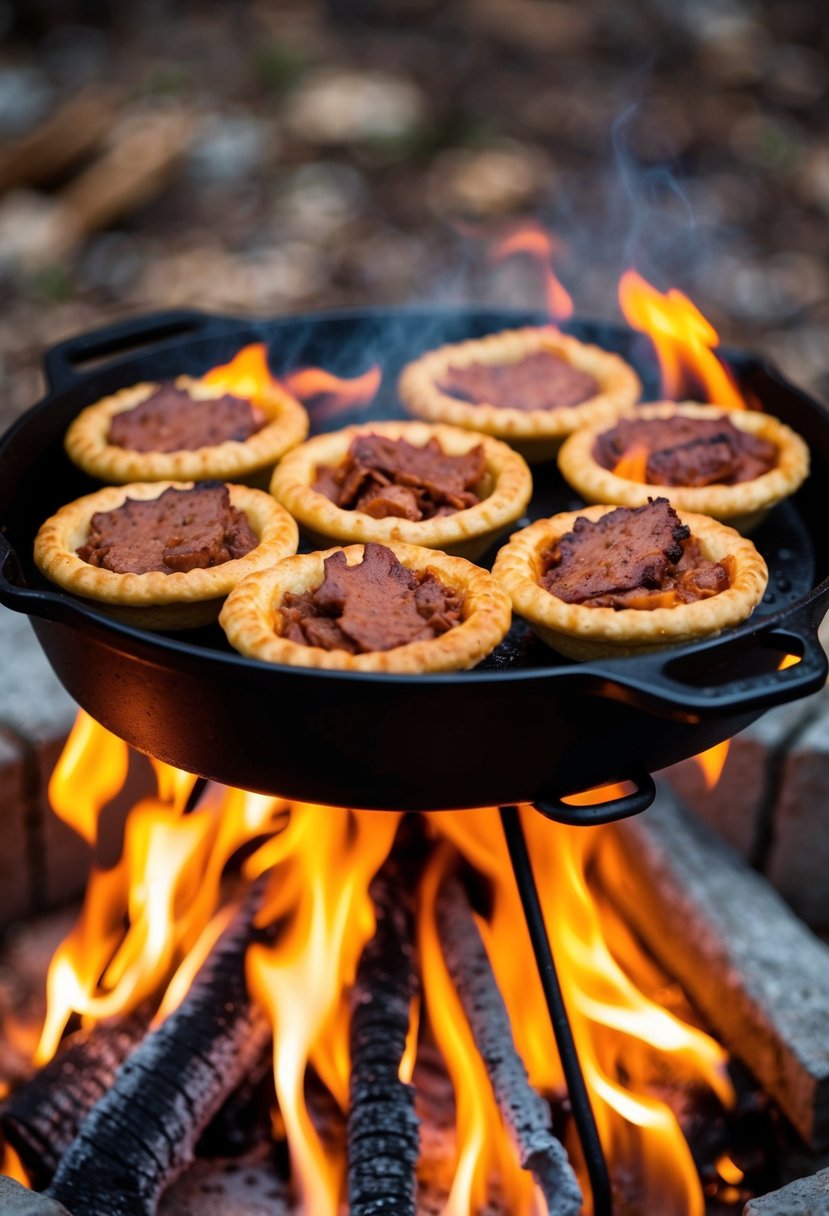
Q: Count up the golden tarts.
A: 7